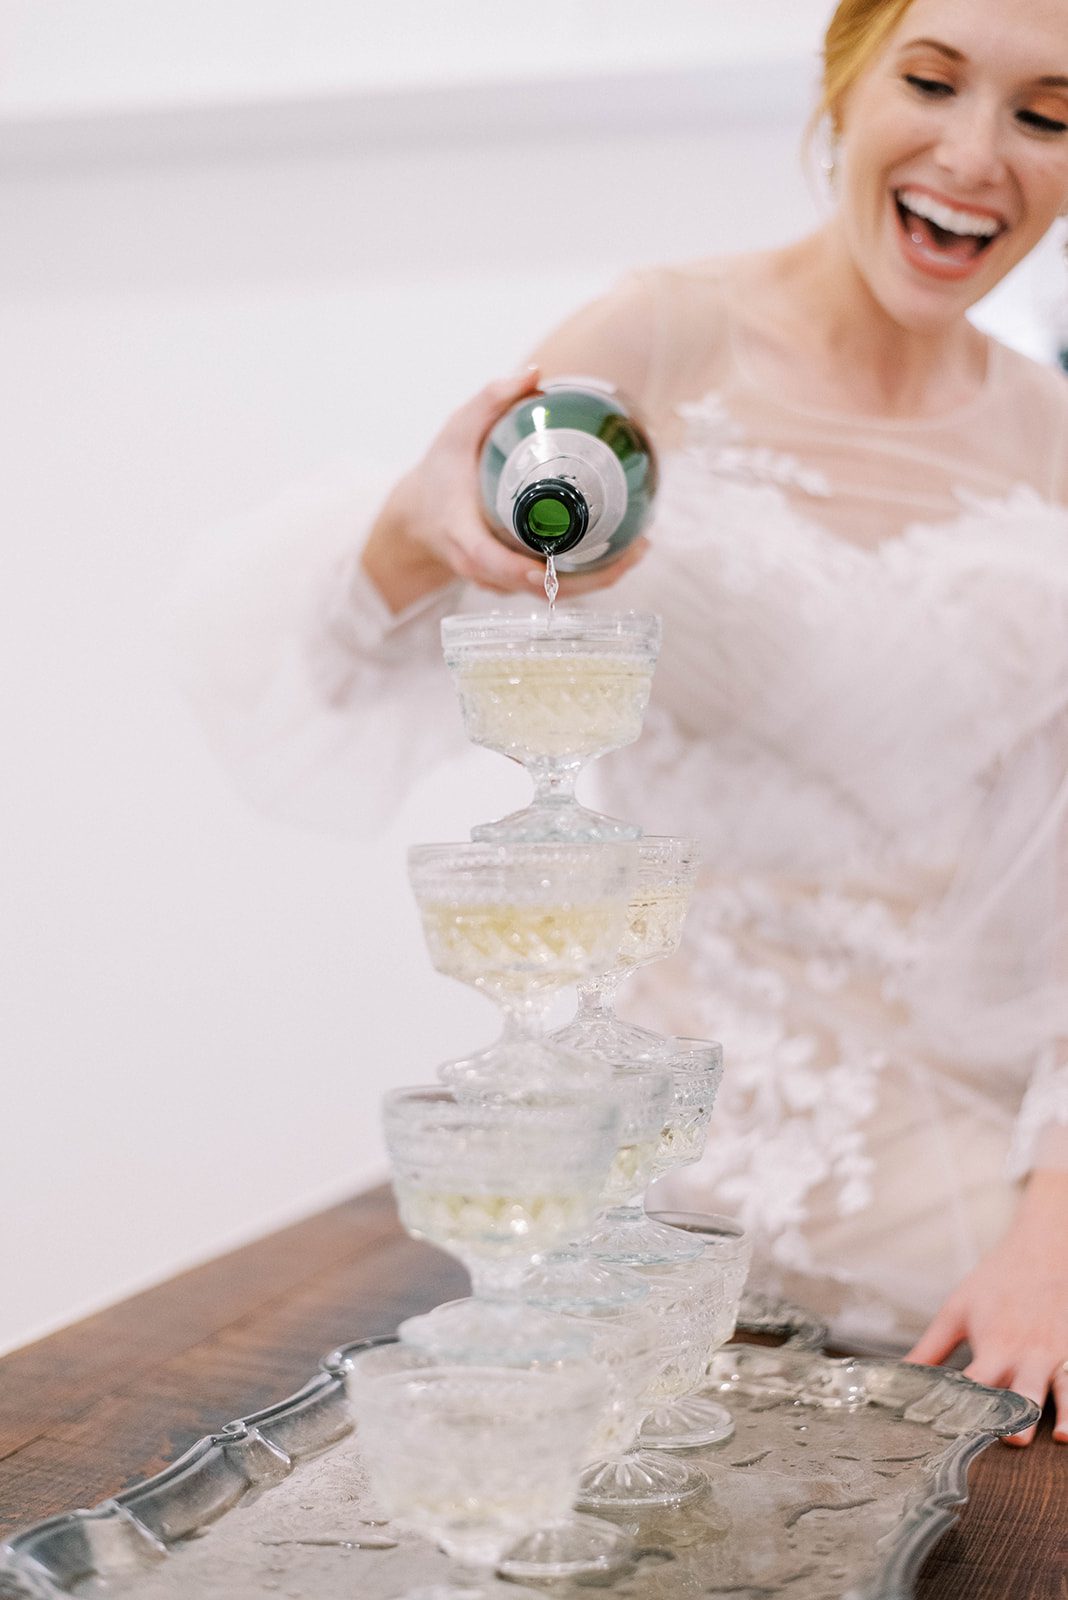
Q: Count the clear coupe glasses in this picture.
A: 10